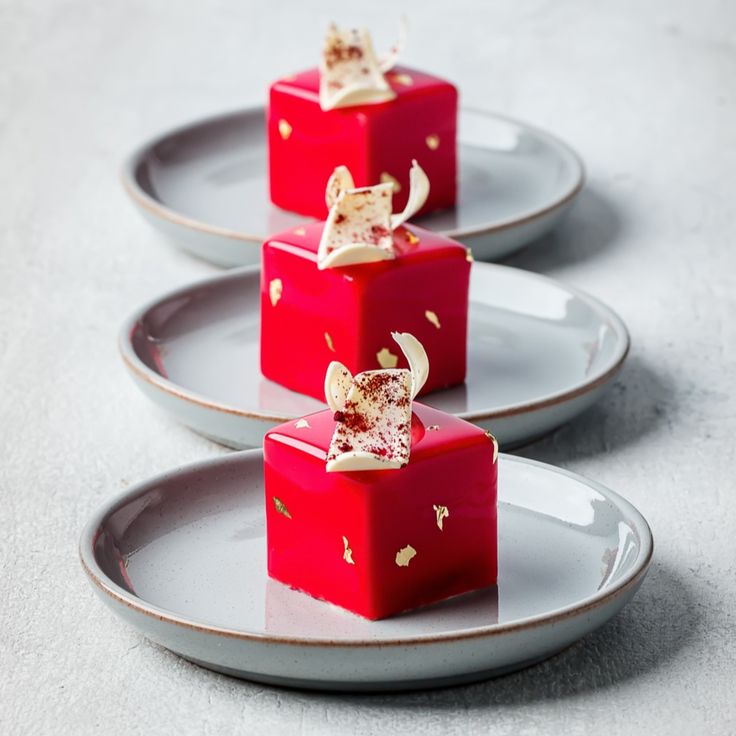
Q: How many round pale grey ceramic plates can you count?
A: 3